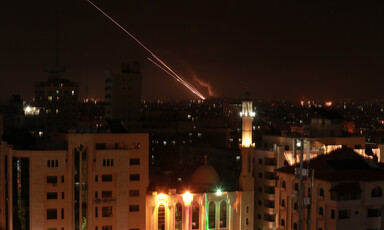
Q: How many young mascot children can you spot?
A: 0